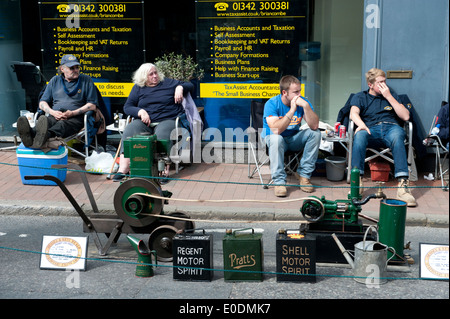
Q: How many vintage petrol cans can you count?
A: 3